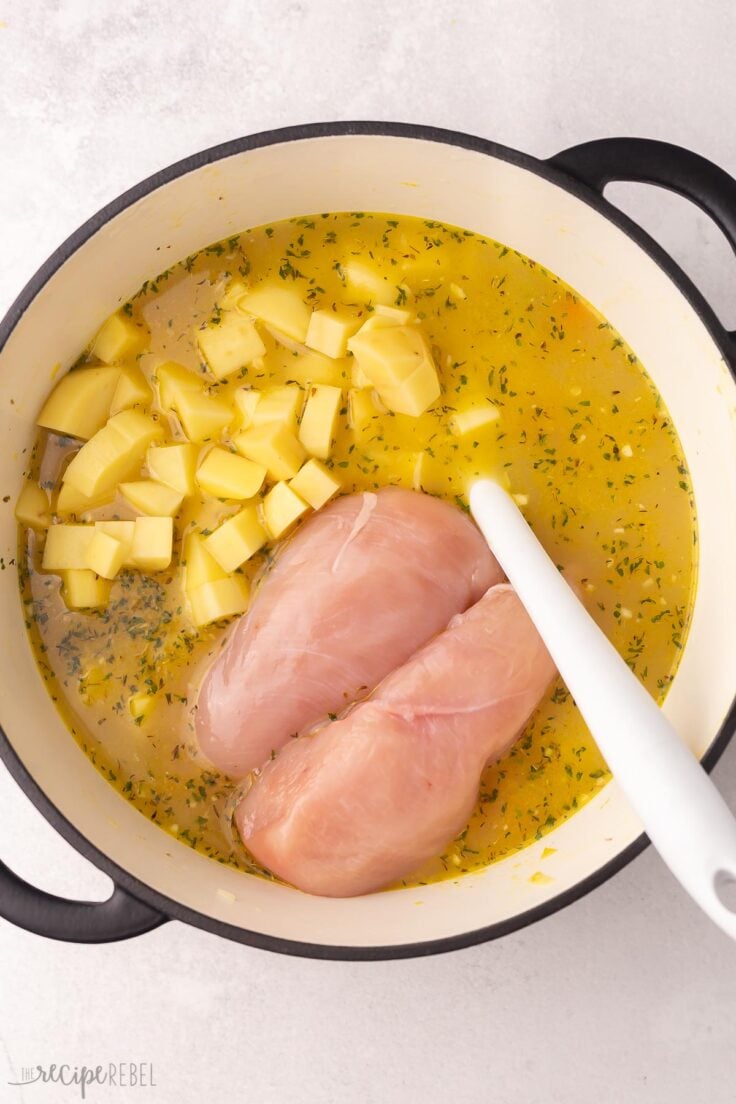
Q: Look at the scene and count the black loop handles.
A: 2